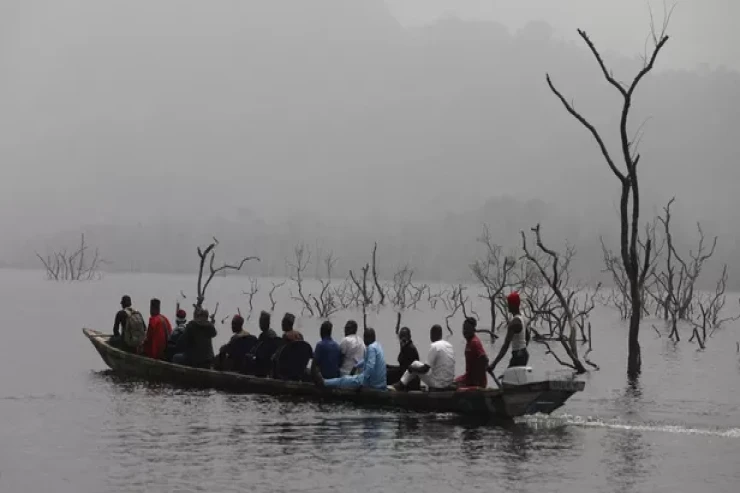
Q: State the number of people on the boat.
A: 14